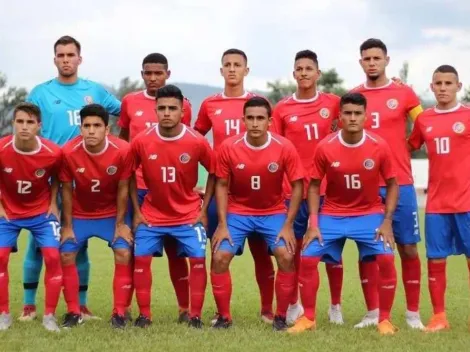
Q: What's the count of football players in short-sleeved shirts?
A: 10